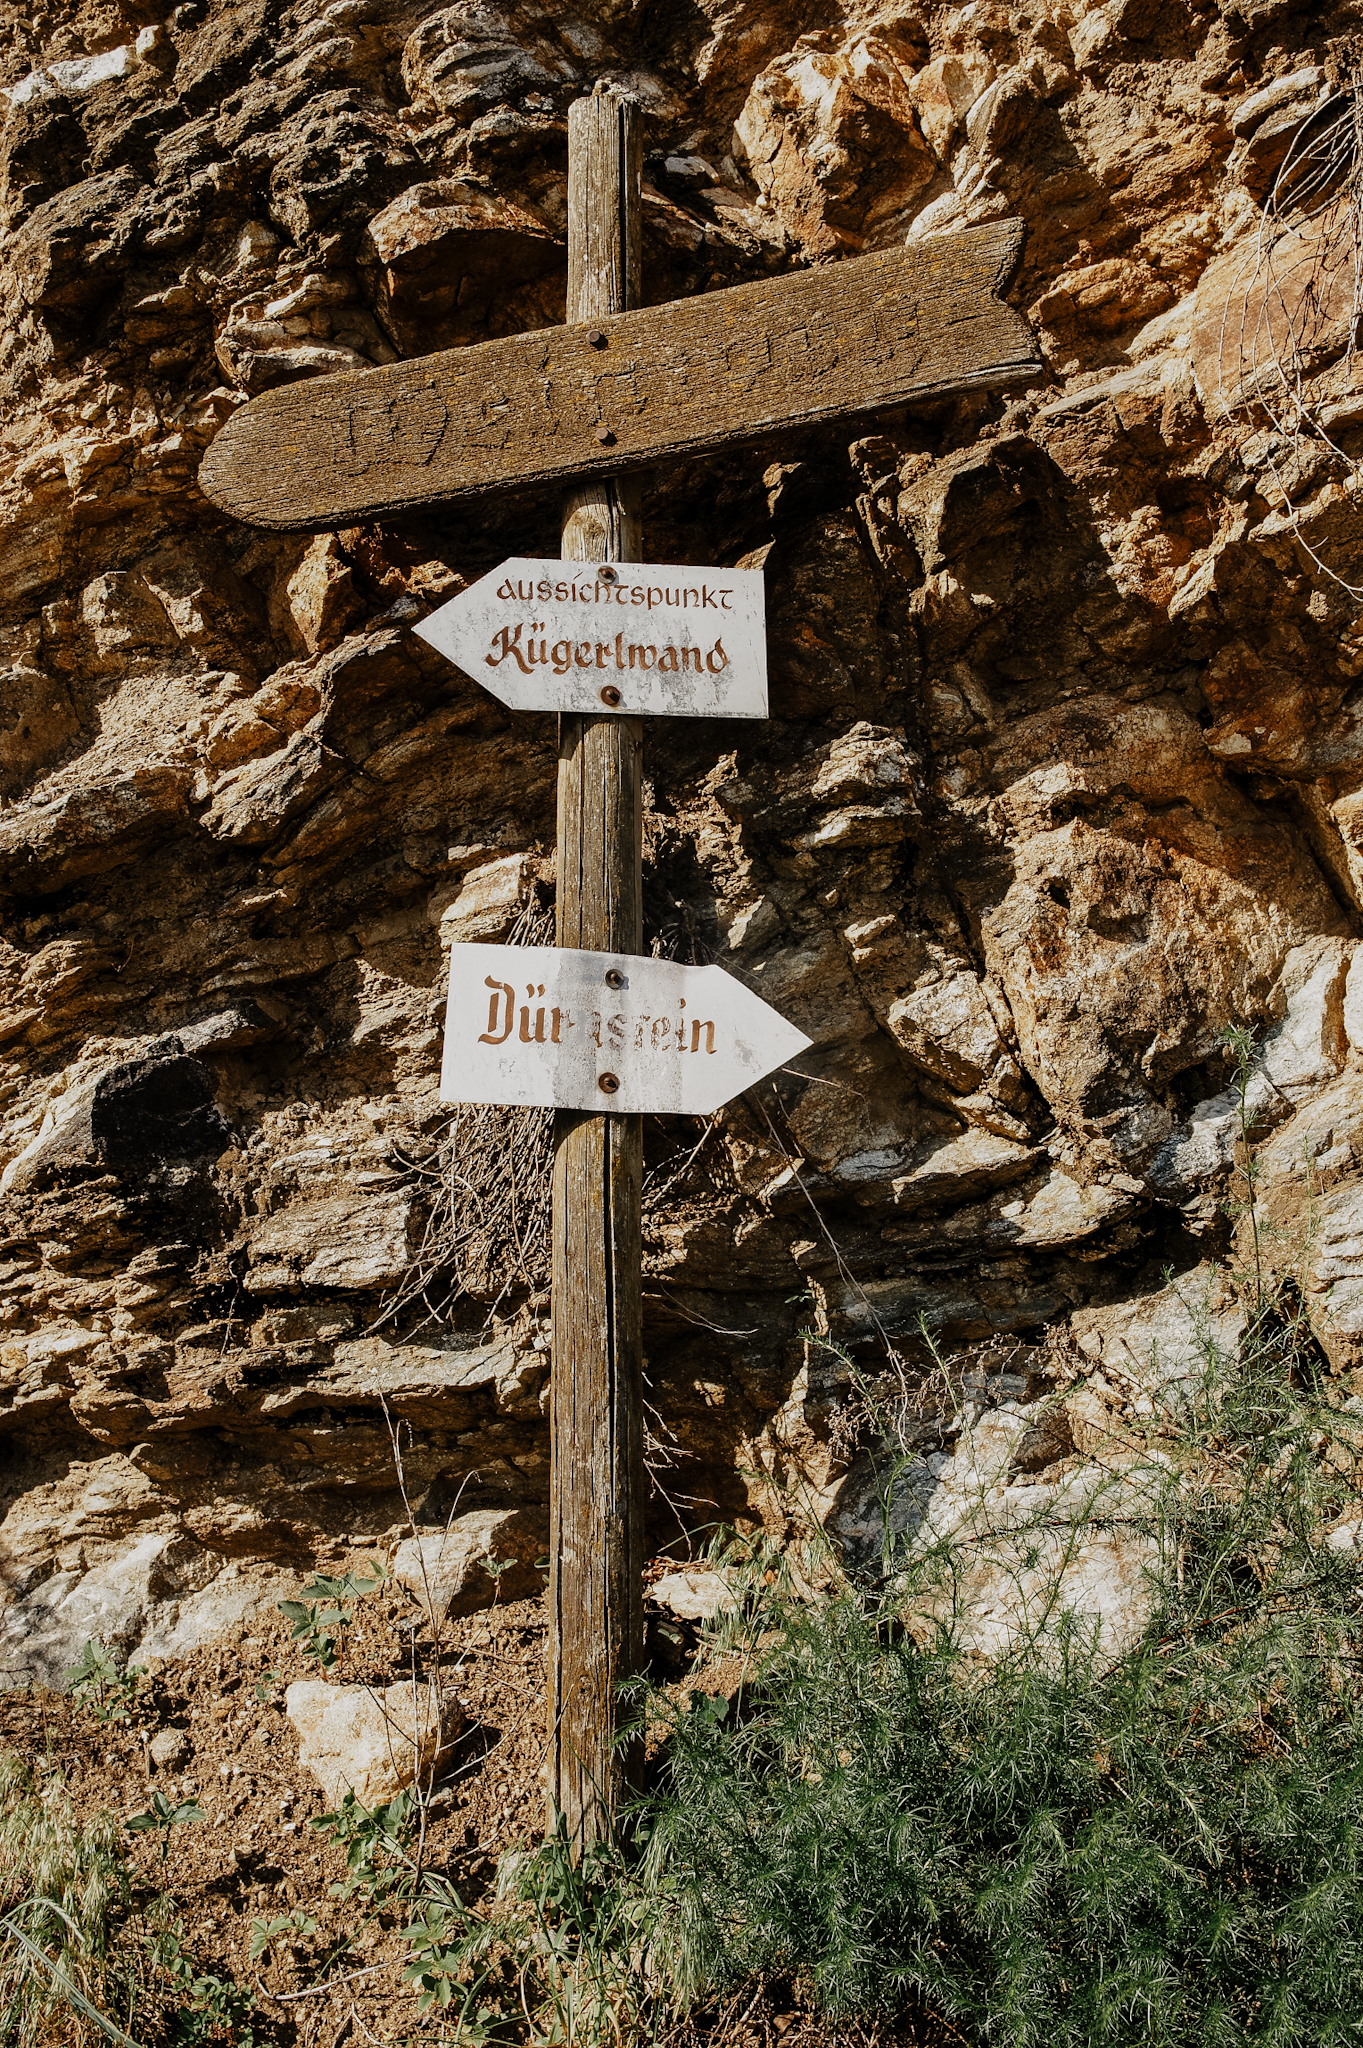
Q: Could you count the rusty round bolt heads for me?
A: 6